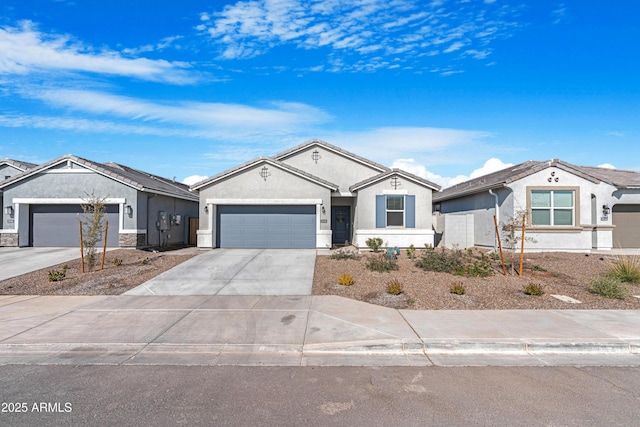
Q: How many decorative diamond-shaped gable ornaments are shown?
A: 3